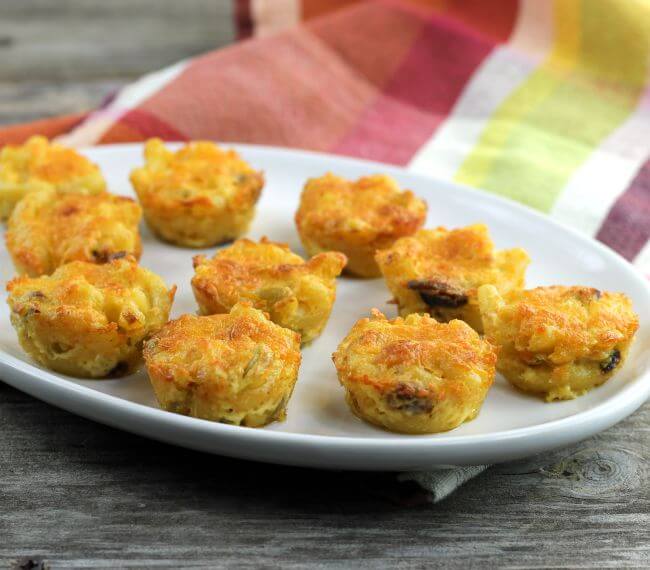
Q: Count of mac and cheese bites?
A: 10